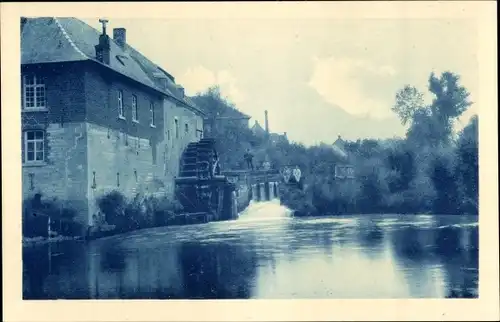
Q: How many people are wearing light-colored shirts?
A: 2